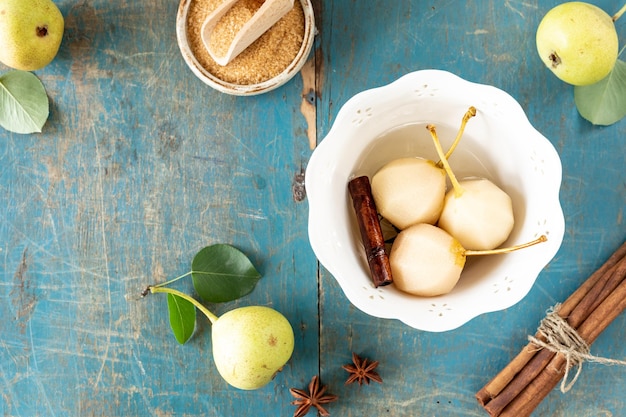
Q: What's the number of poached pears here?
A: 3